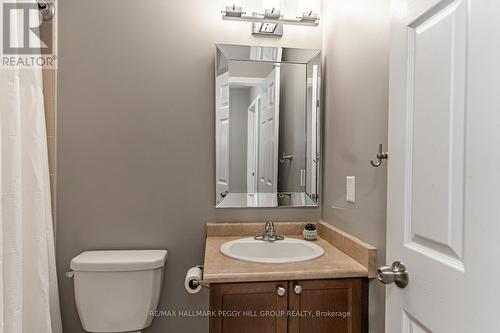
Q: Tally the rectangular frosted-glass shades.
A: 3